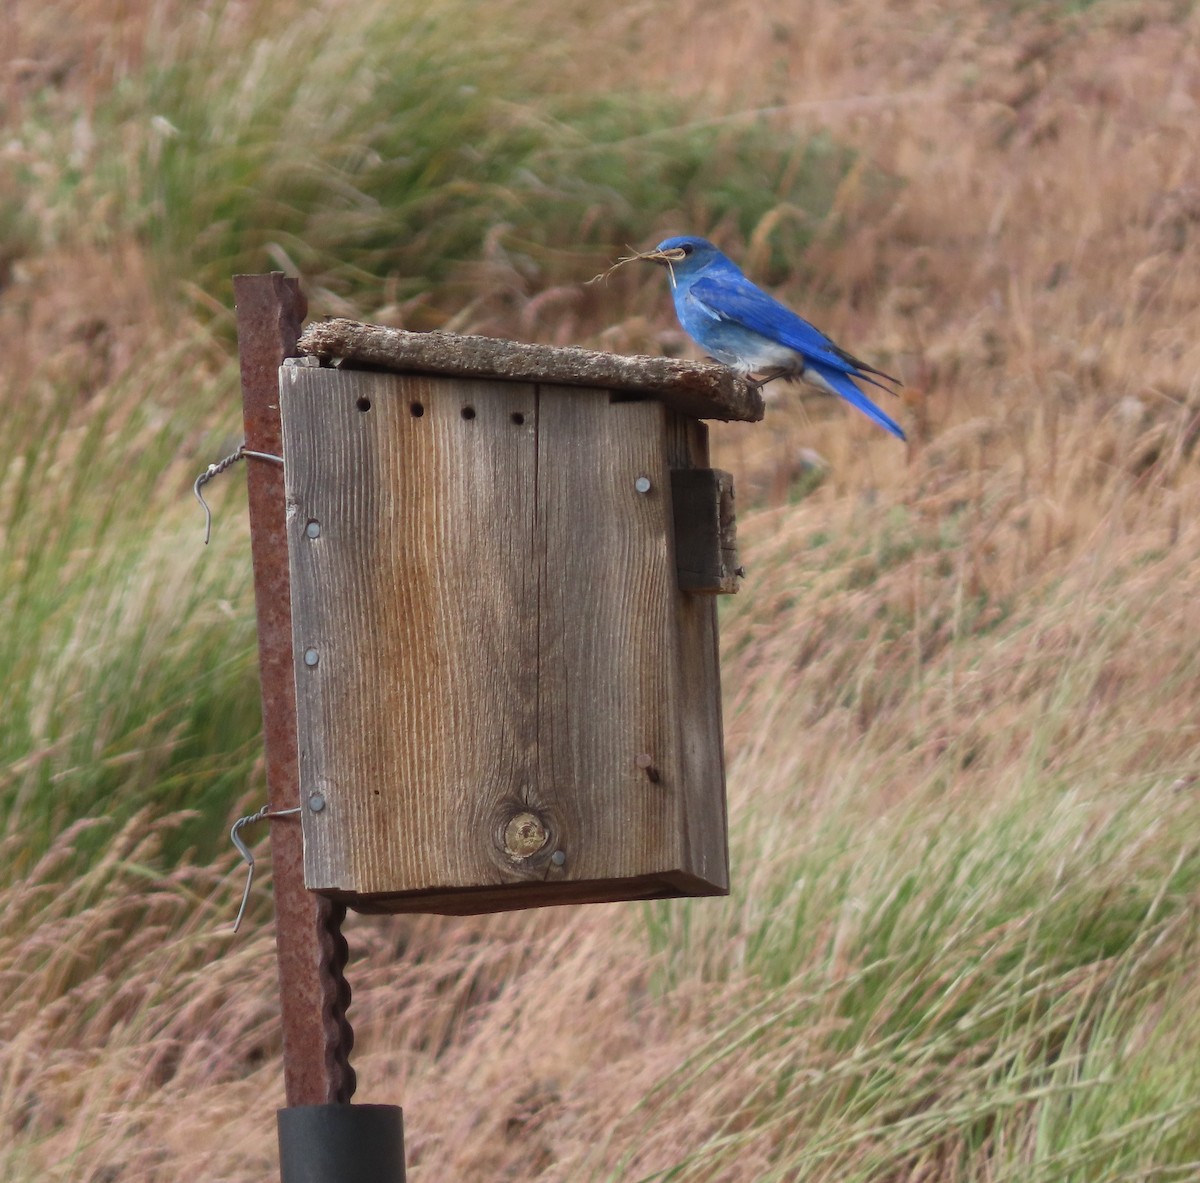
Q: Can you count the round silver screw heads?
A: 5